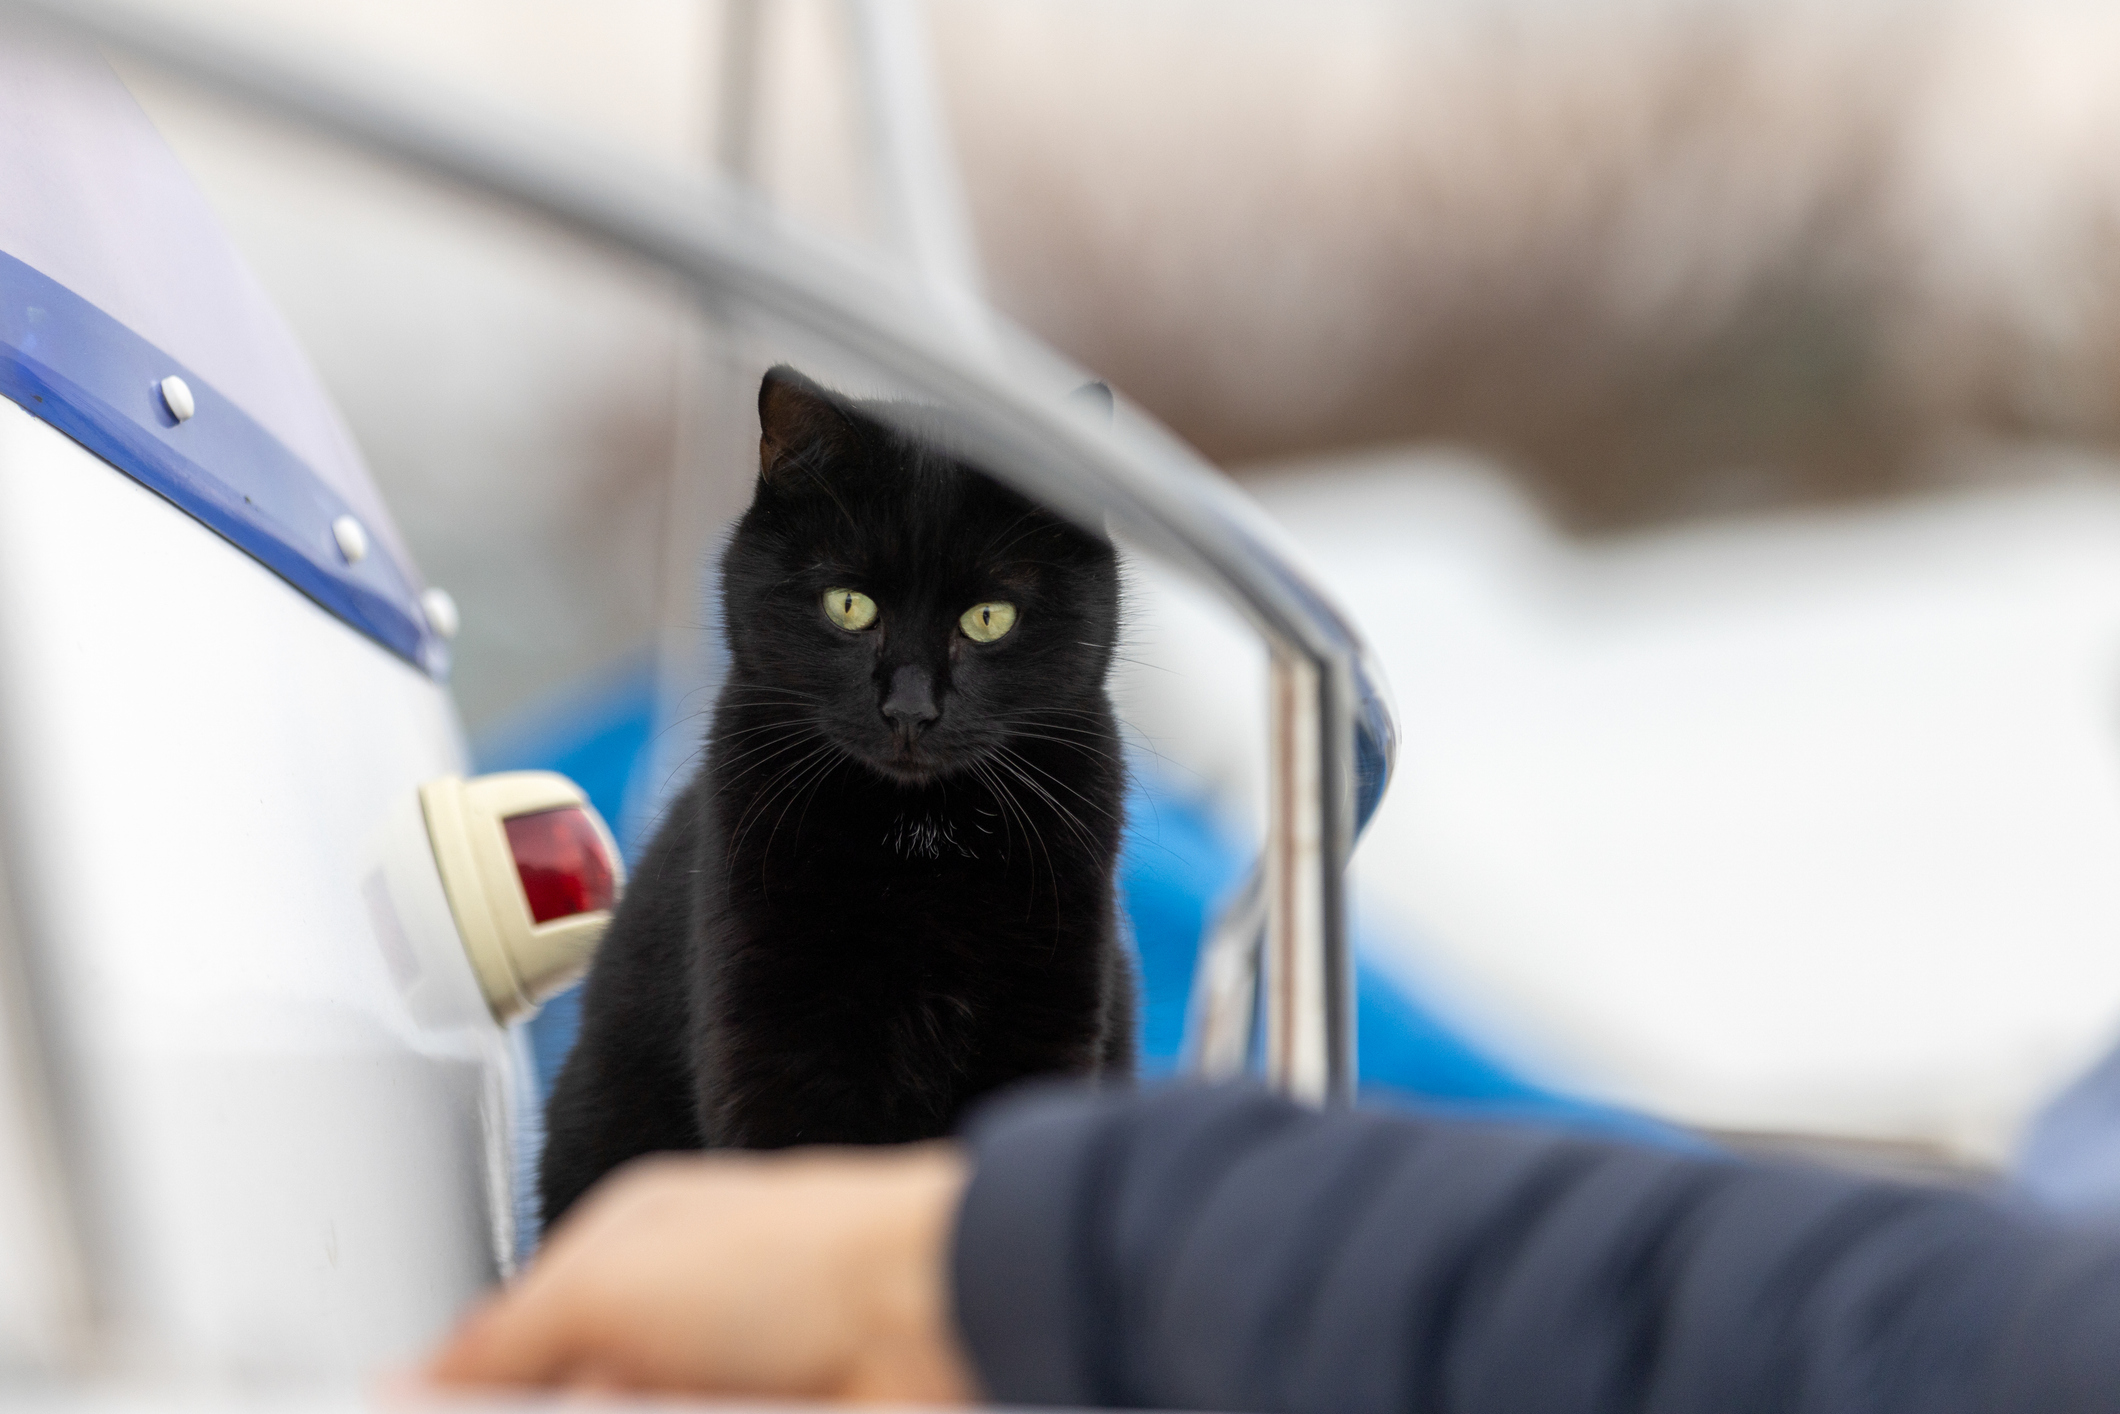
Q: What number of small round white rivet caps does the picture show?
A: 3